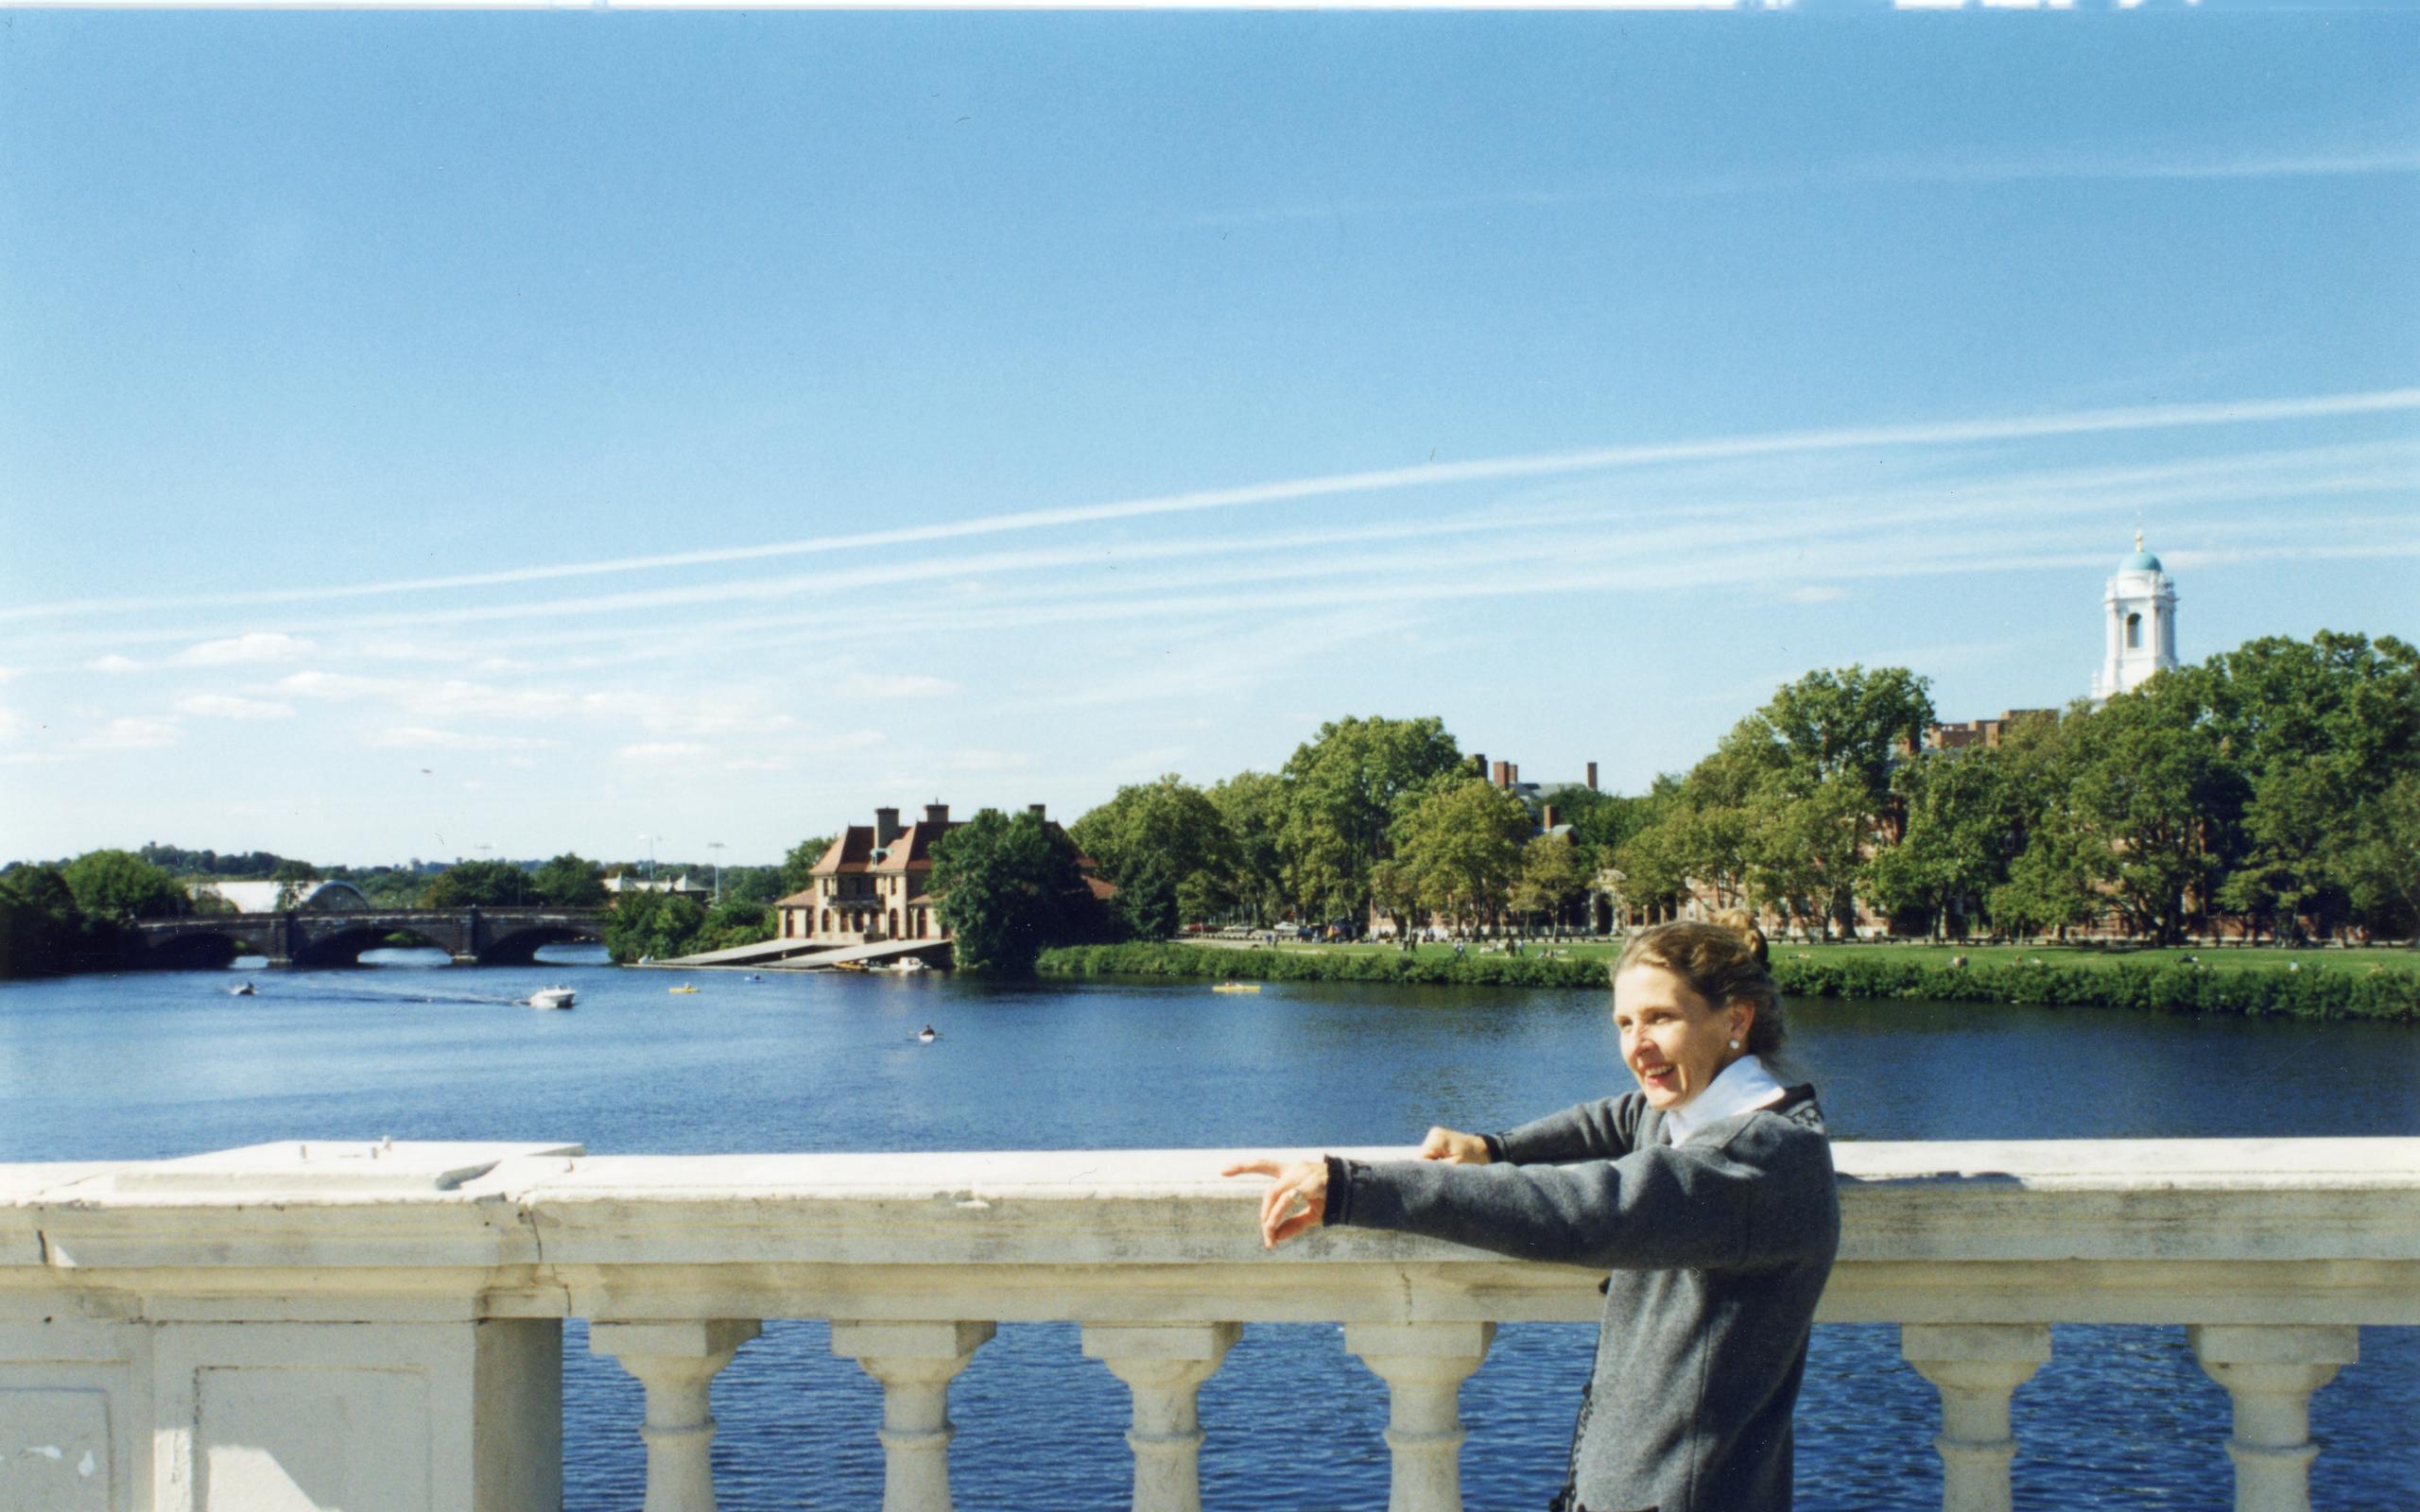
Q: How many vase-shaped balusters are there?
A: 6